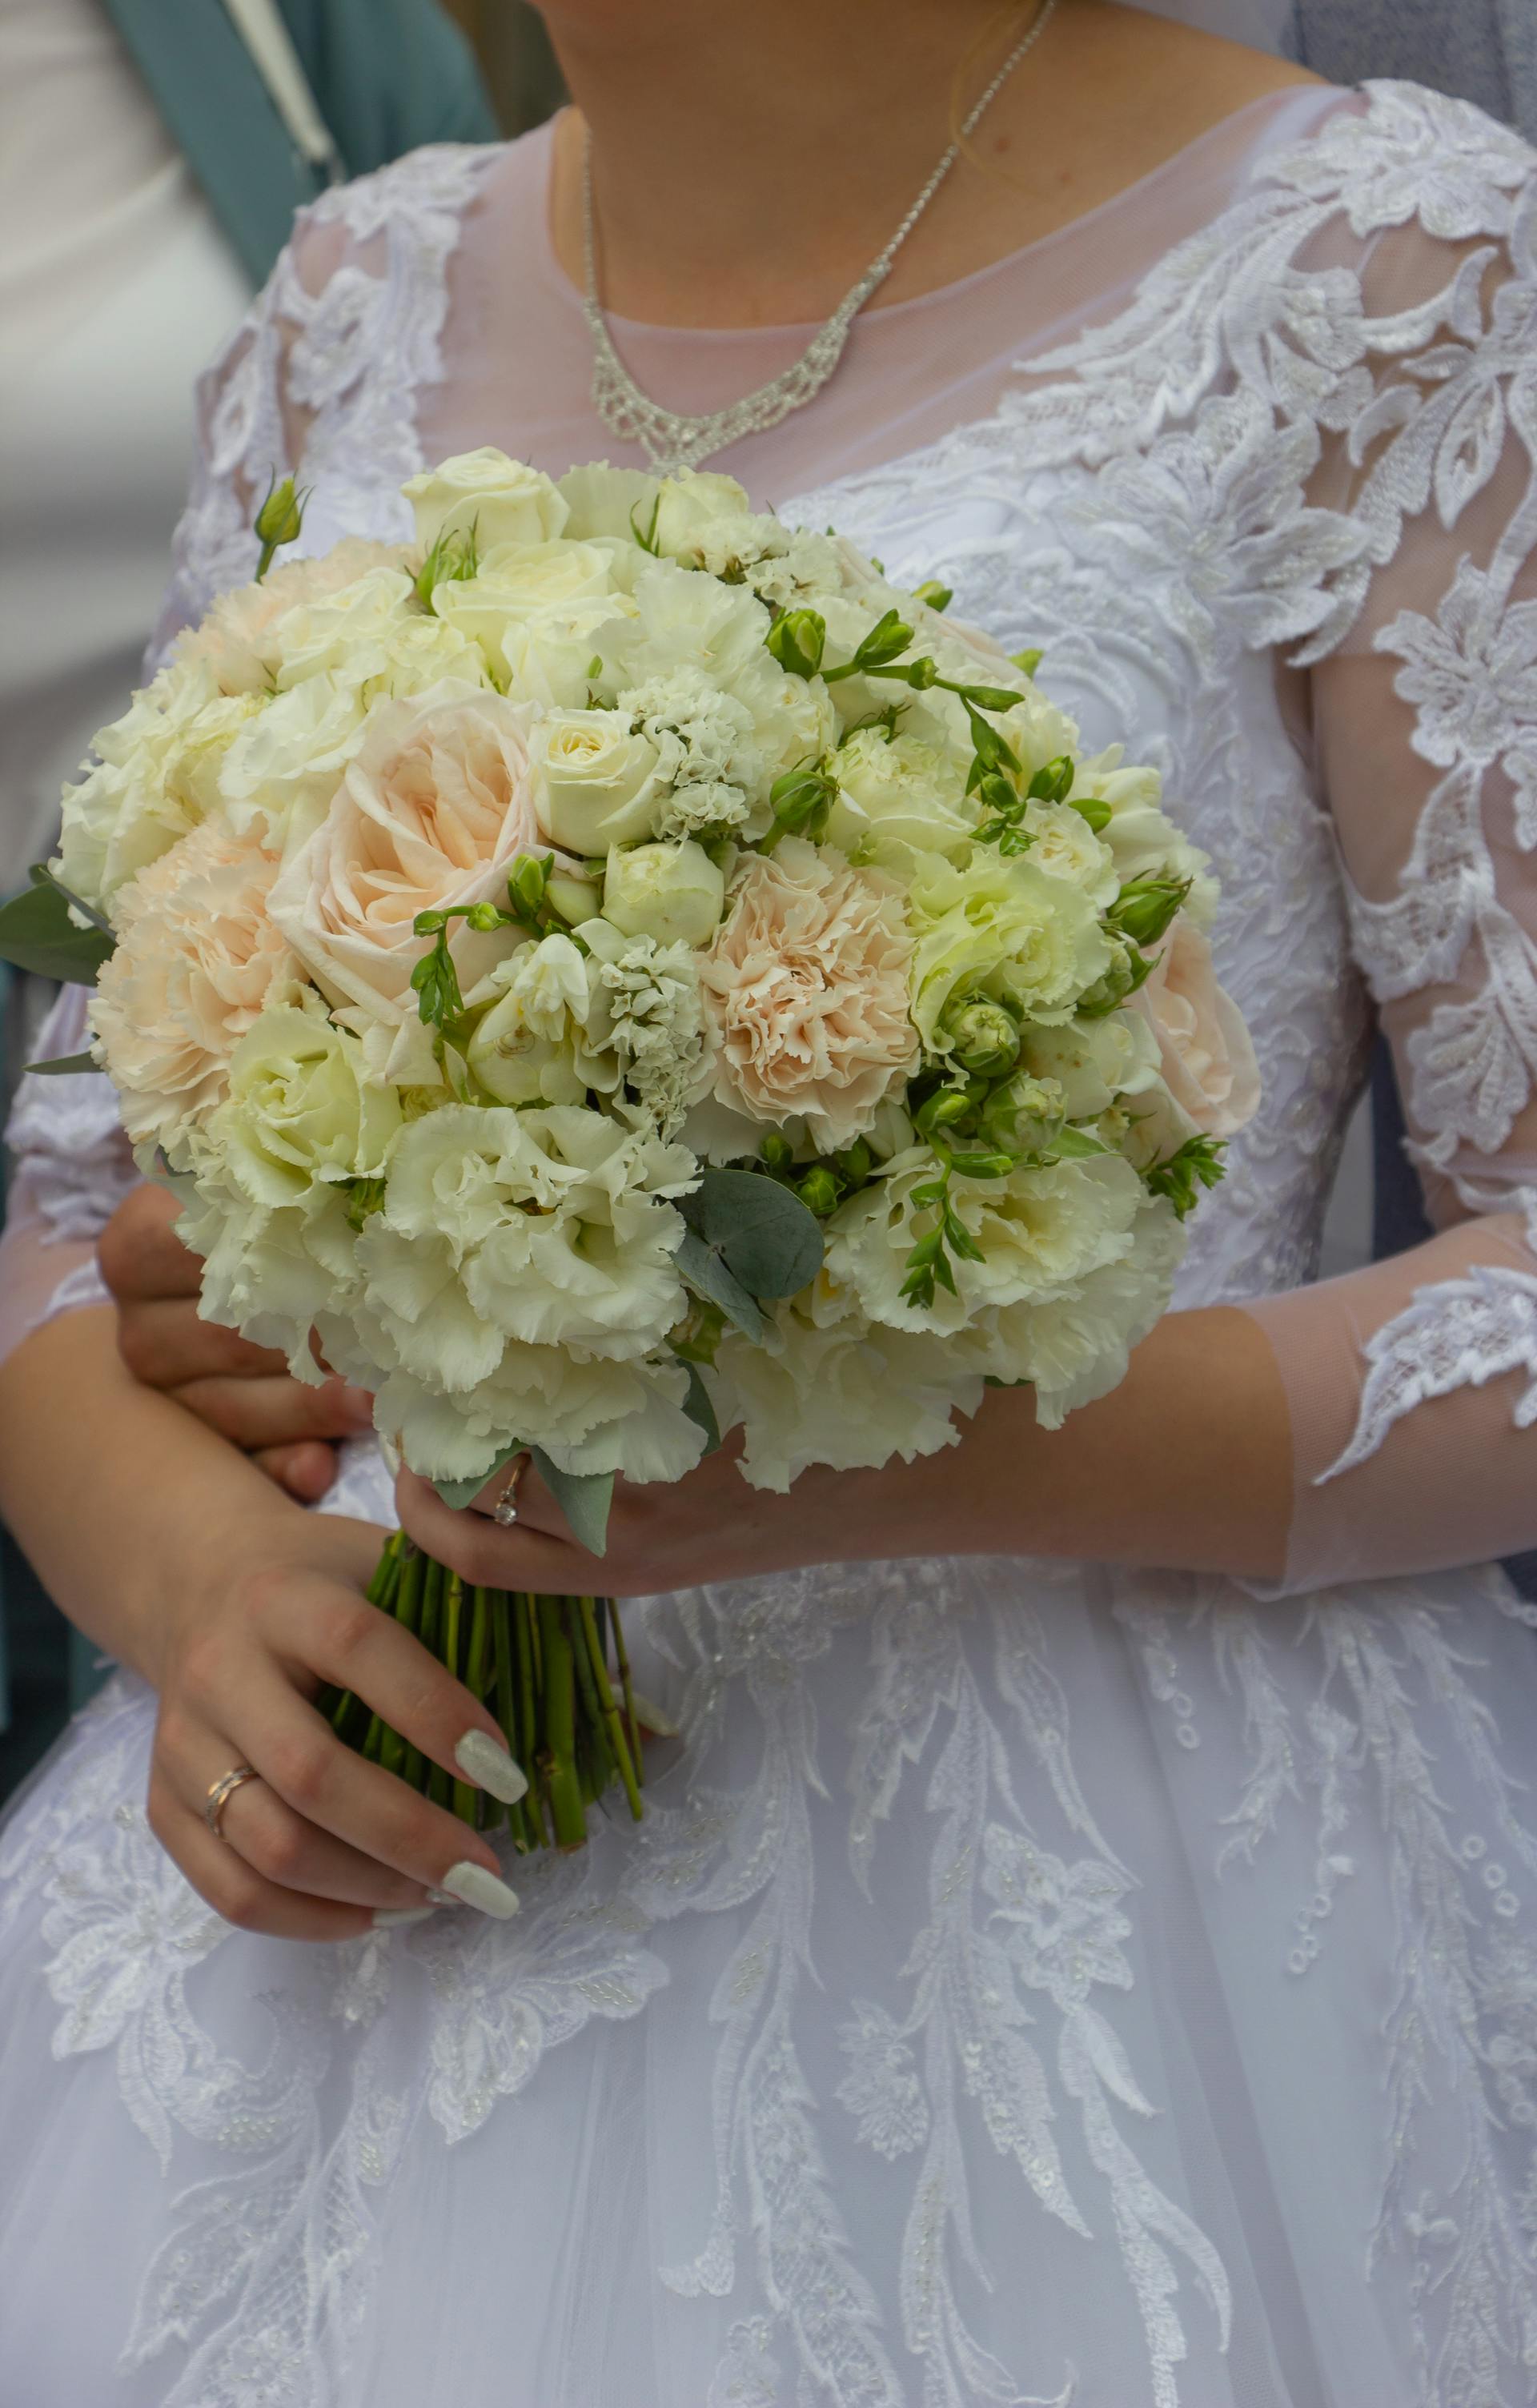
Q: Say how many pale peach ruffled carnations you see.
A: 3